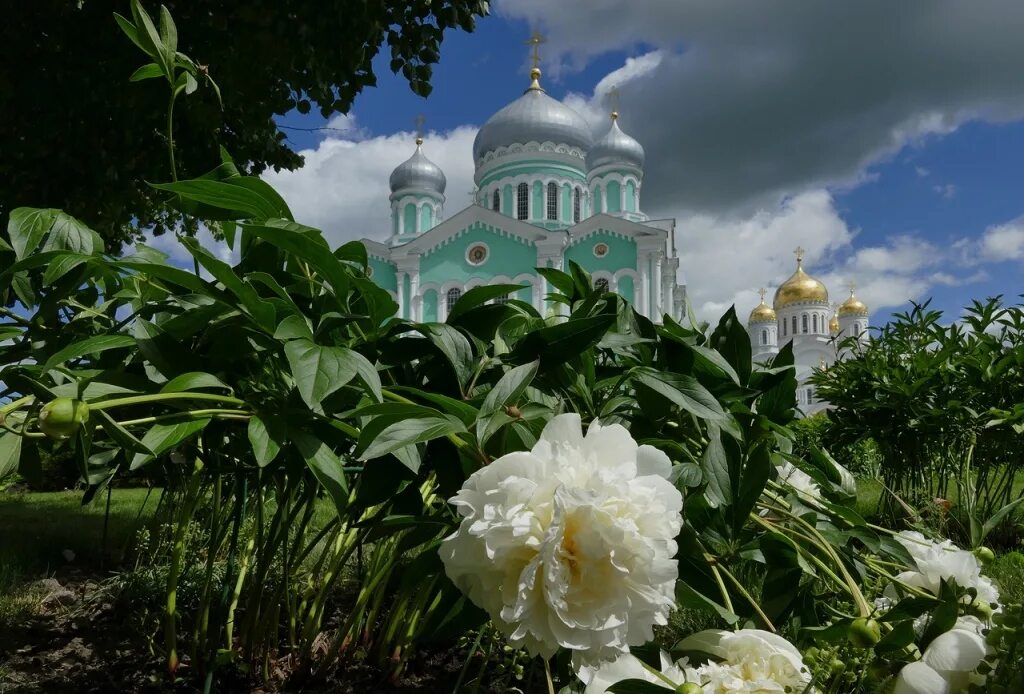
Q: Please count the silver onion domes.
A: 3